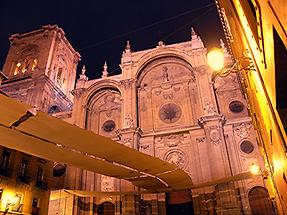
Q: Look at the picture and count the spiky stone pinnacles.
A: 5